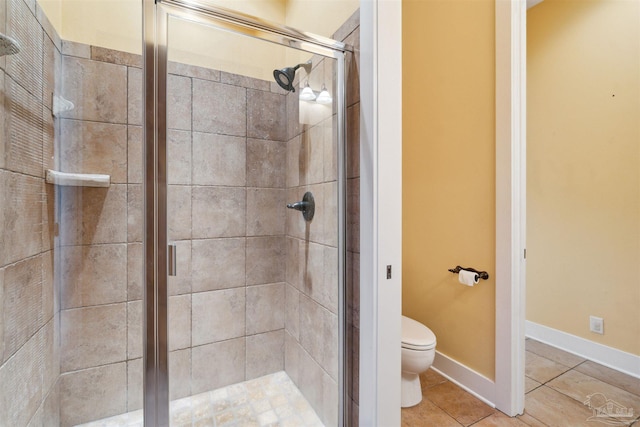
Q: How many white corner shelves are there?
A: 2